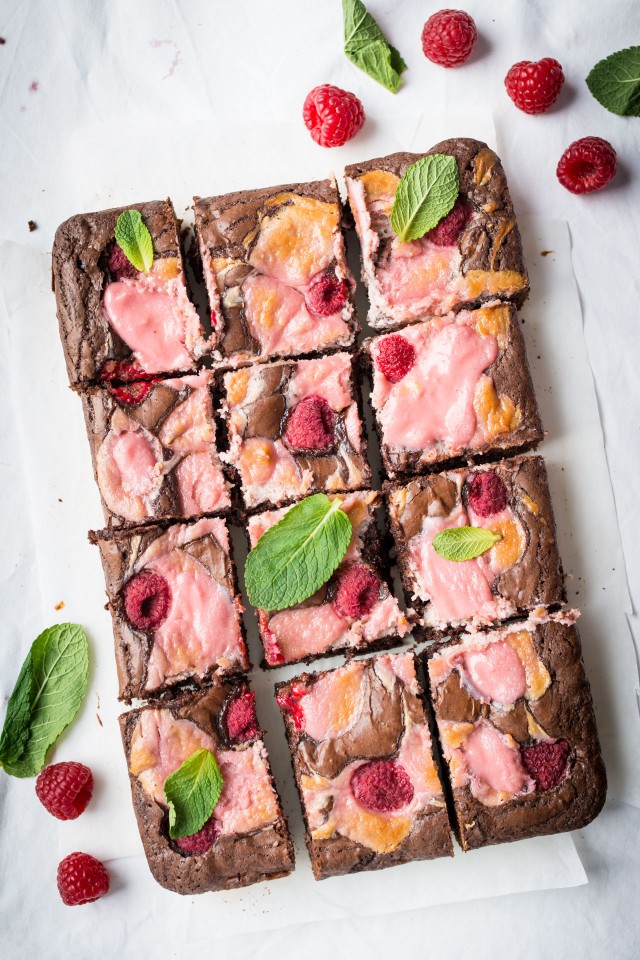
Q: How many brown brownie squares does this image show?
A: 12